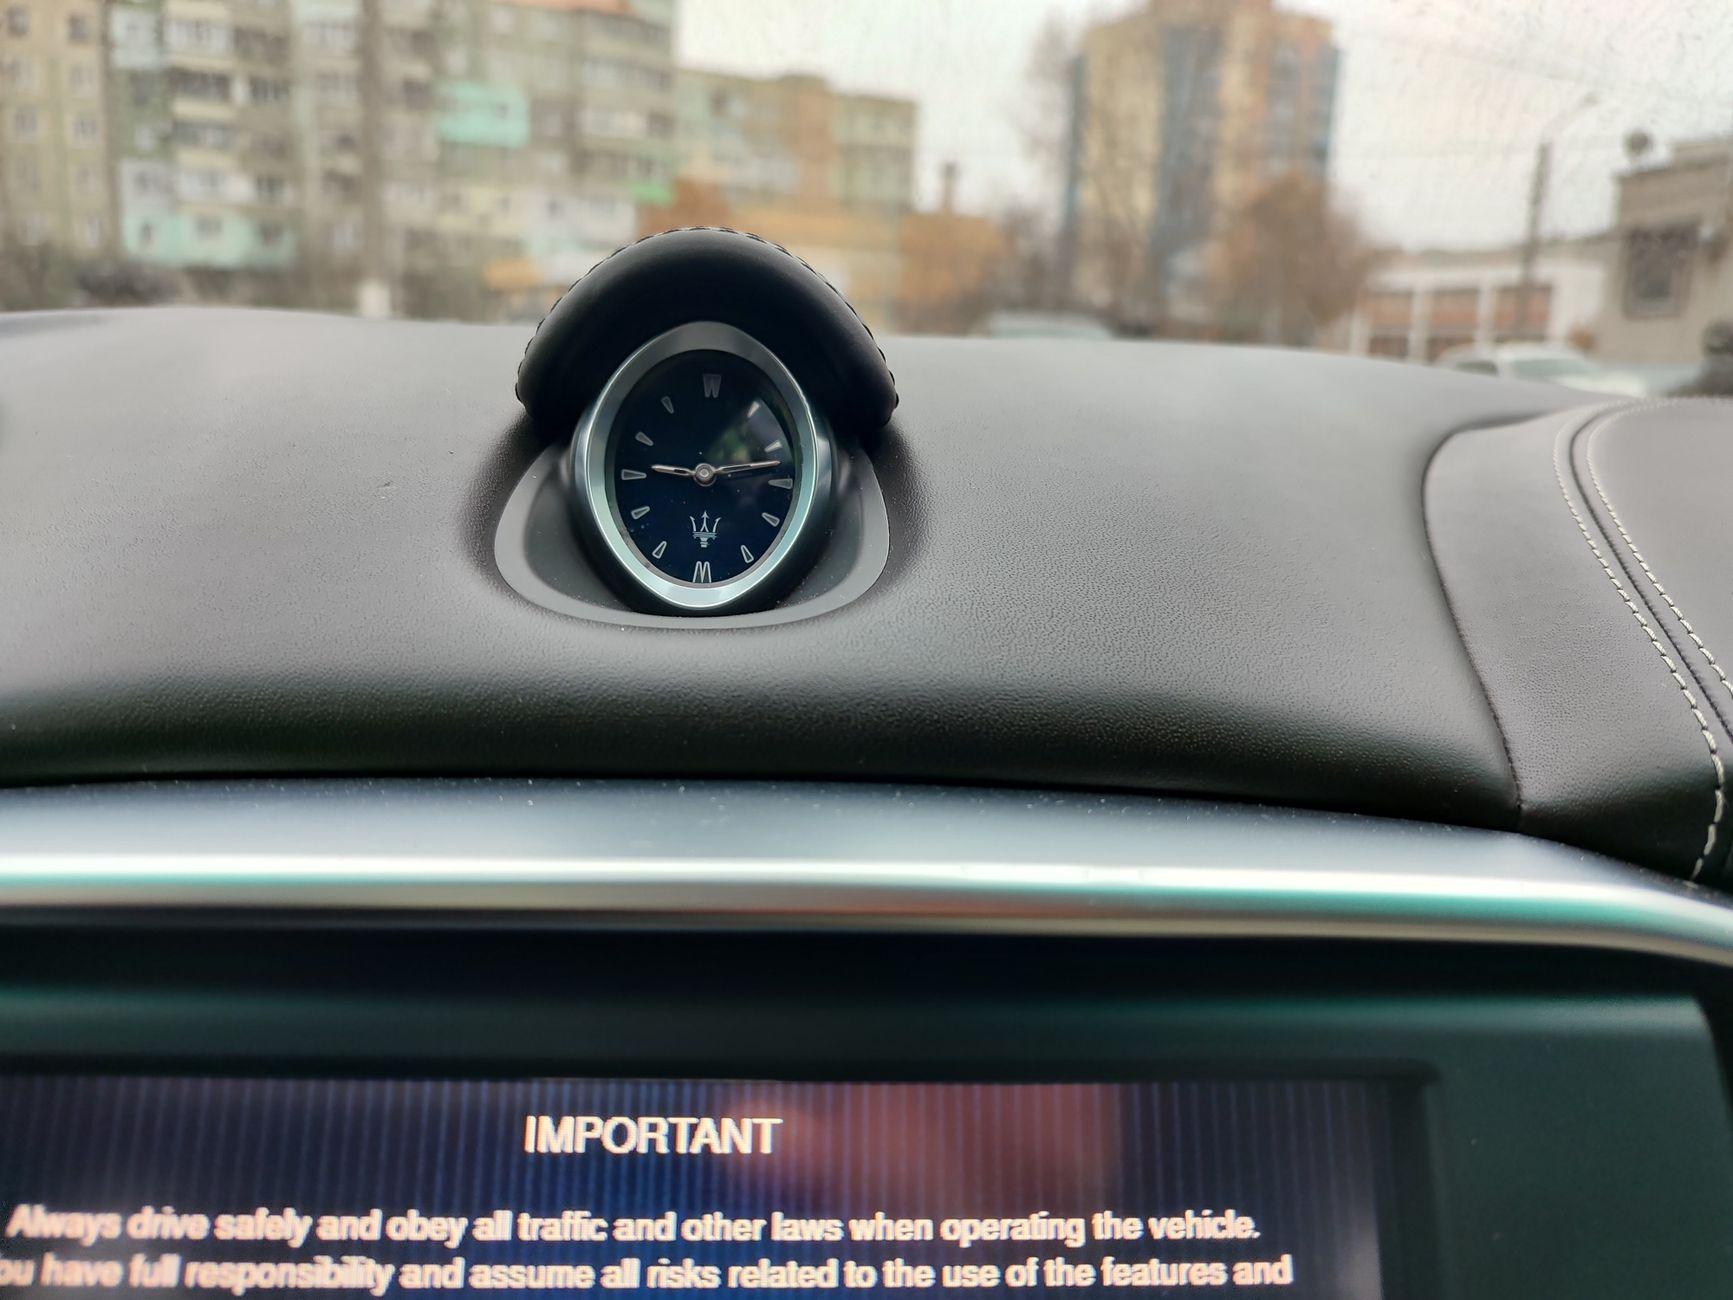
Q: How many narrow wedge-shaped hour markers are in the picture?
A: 10